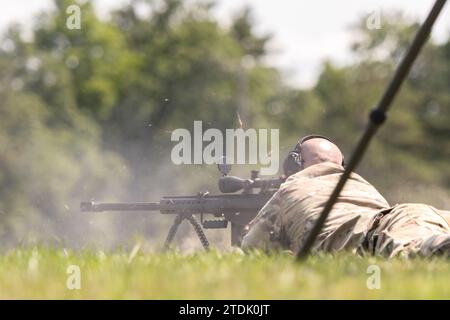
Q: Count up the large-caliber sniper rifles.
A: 1